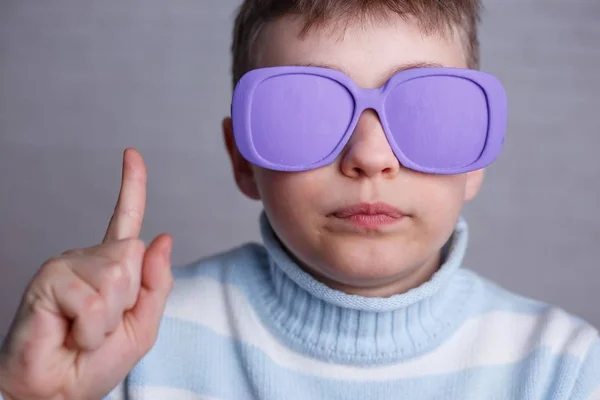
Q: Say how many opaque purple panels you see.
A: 2